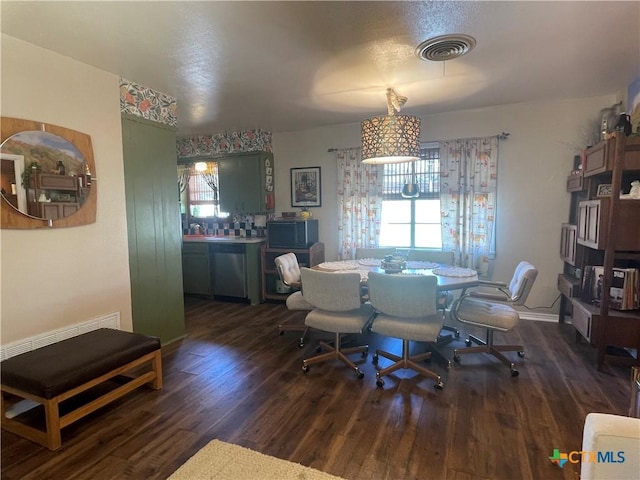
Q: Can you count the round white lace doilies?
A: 6